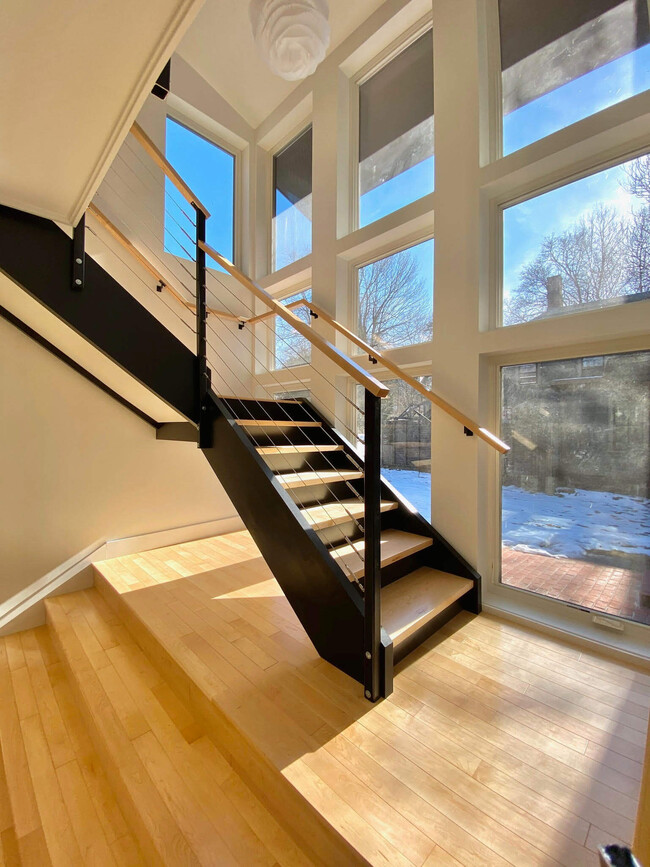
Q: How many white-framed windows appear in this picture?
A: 10